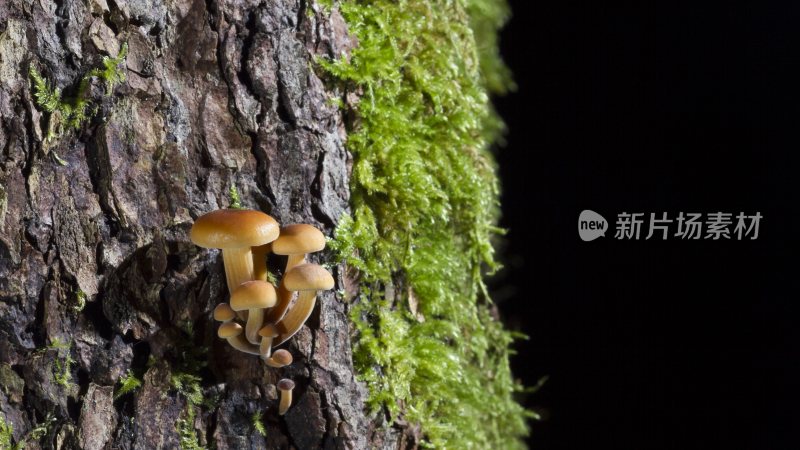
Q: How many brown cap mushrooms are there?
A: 9